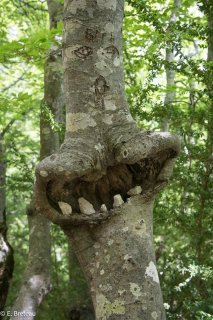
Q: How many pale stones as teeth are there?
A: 5